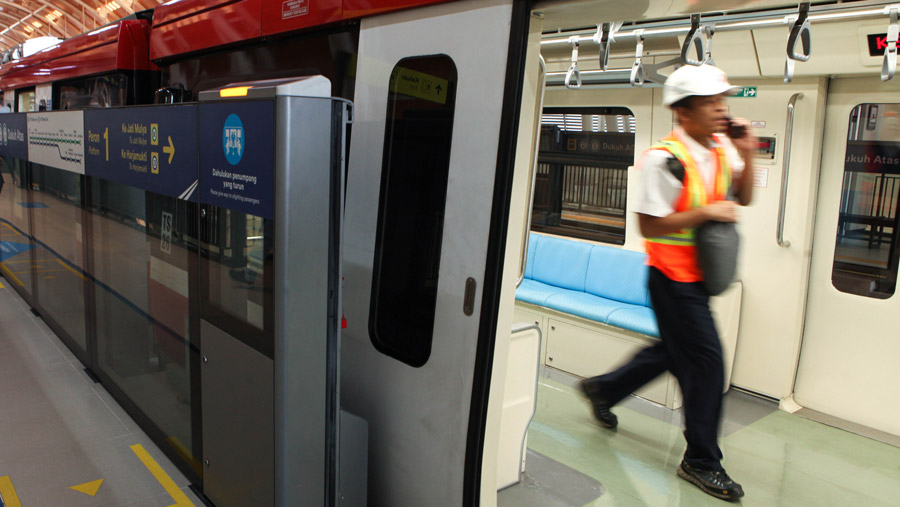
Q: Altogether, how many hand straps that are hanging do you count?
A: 8